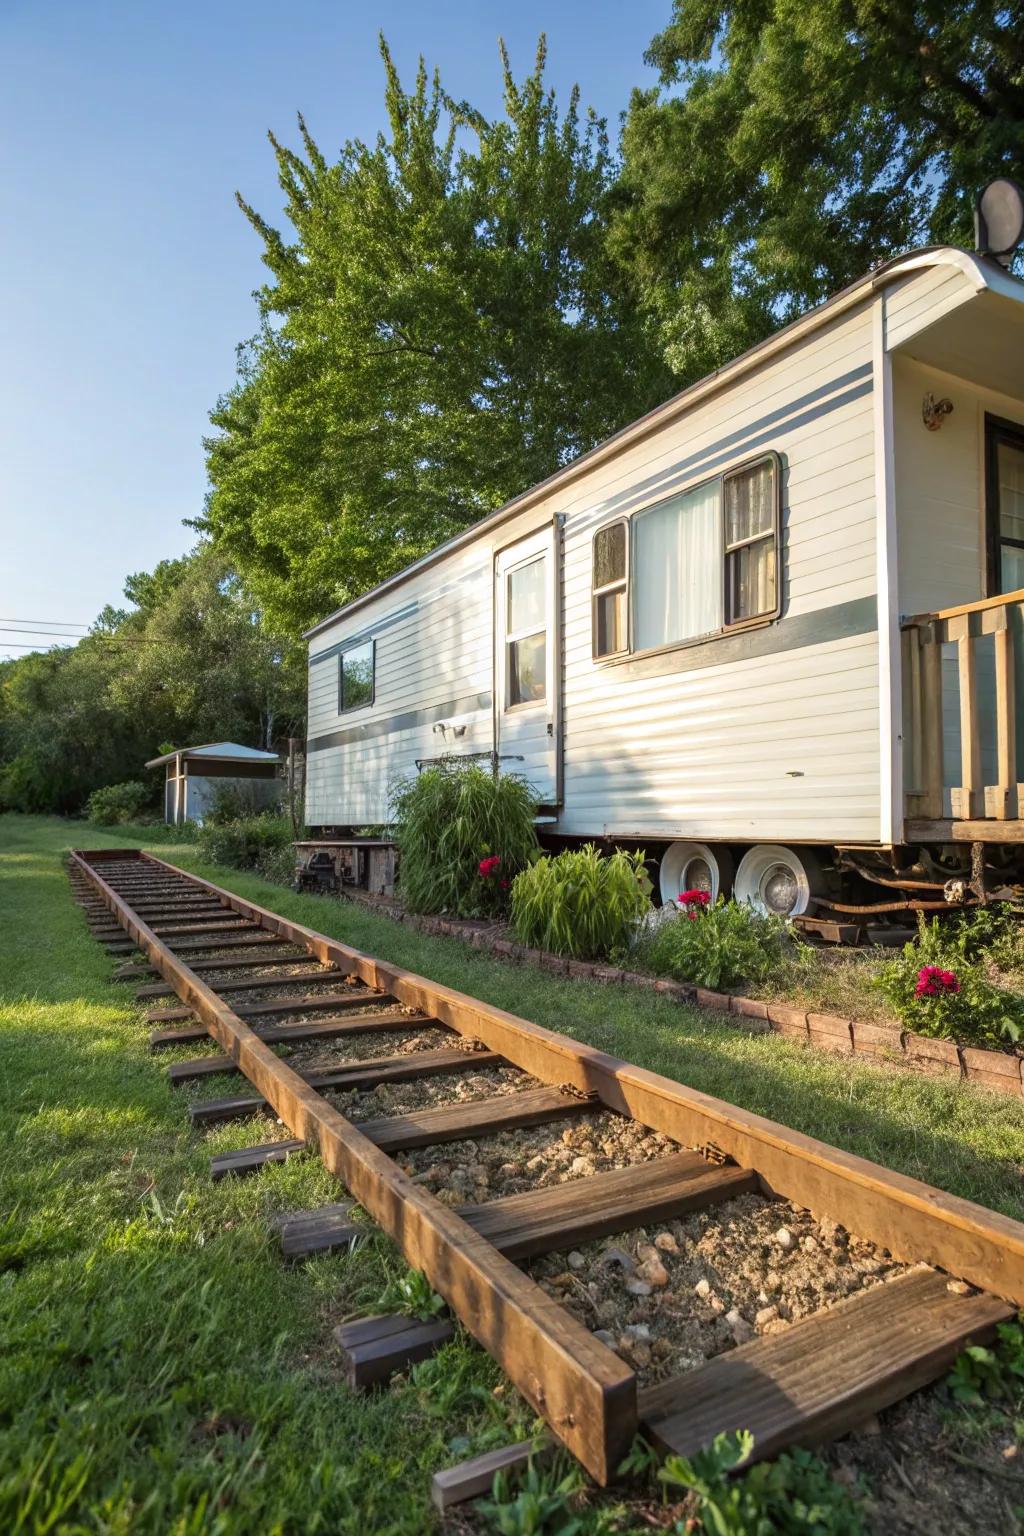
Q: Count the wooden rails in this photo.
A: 2